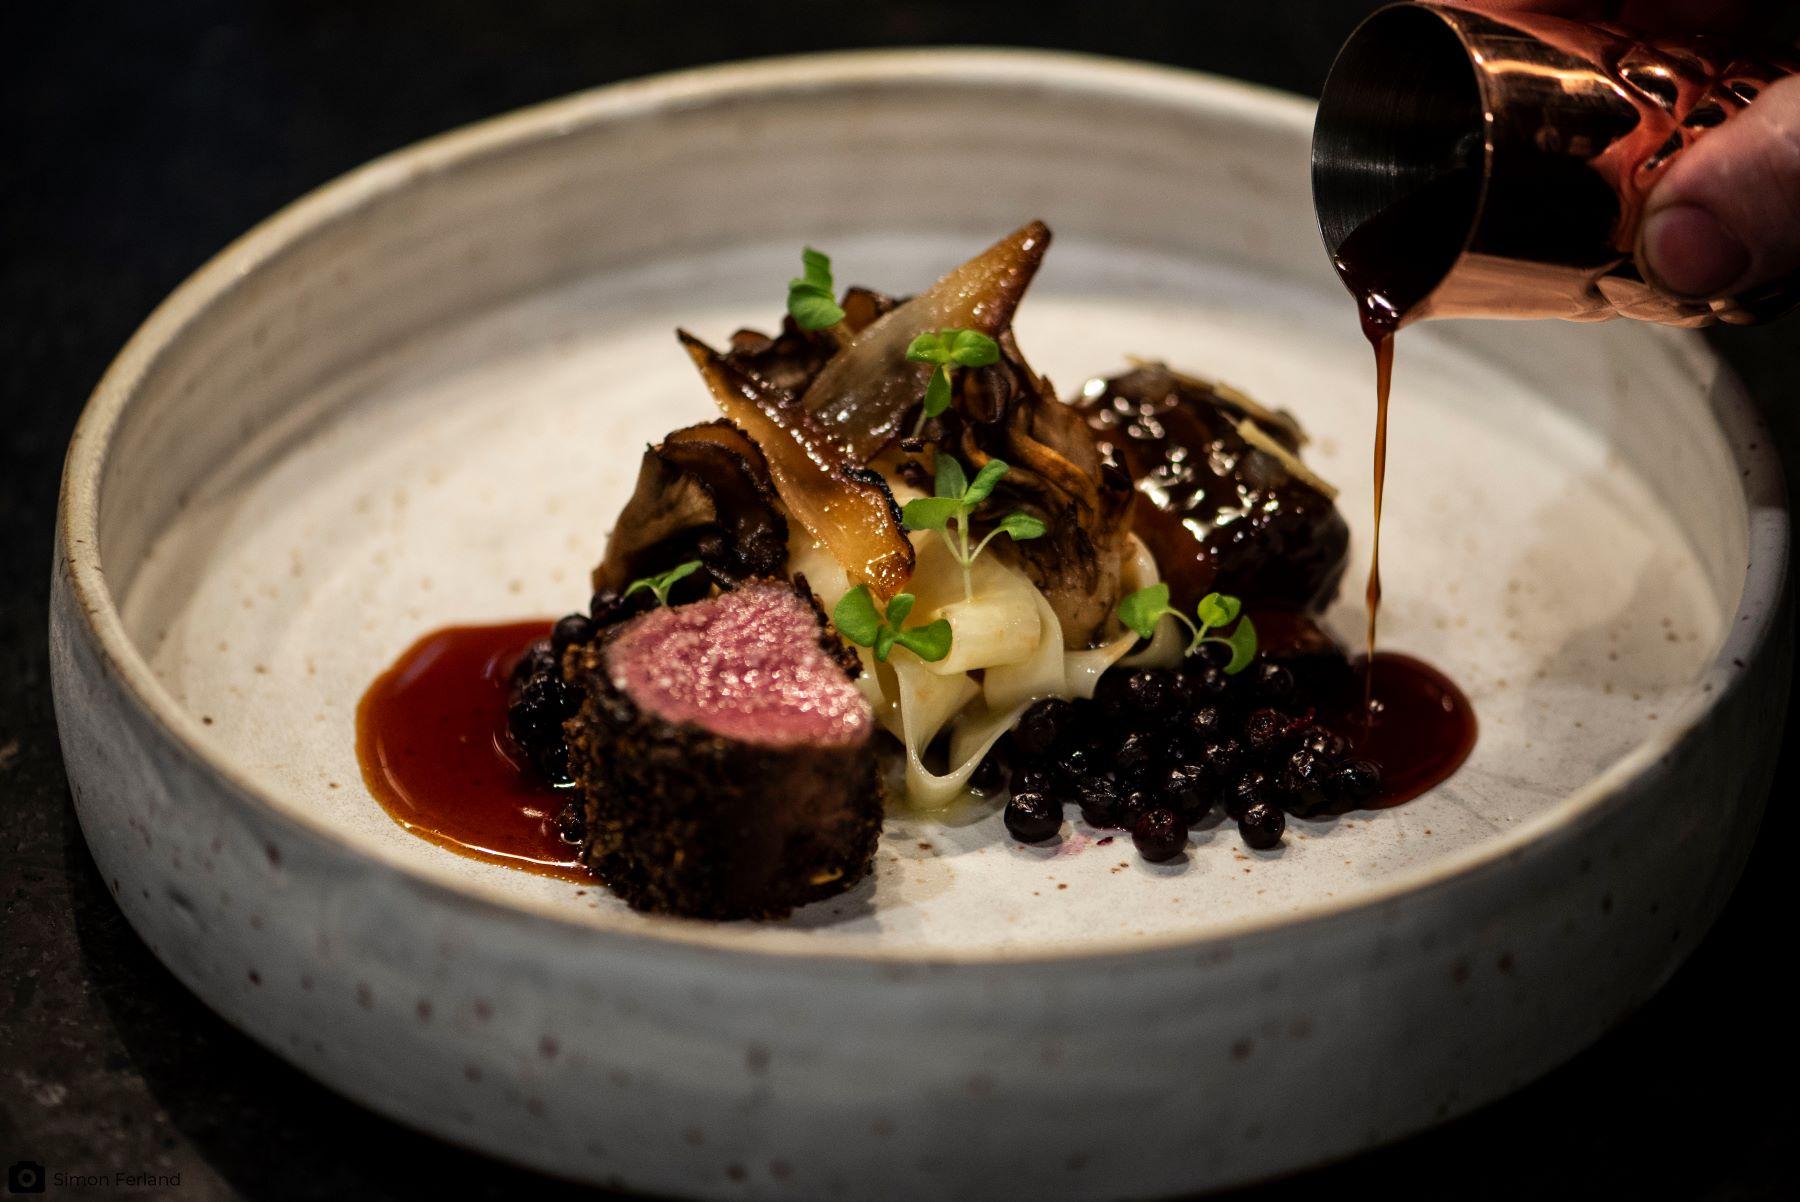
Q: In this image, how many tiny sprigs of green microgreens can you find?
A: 6